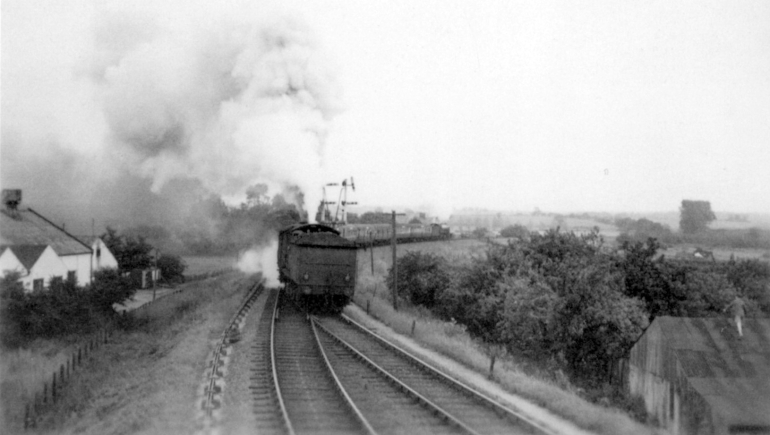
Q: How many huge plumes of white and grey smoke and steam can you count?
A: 1